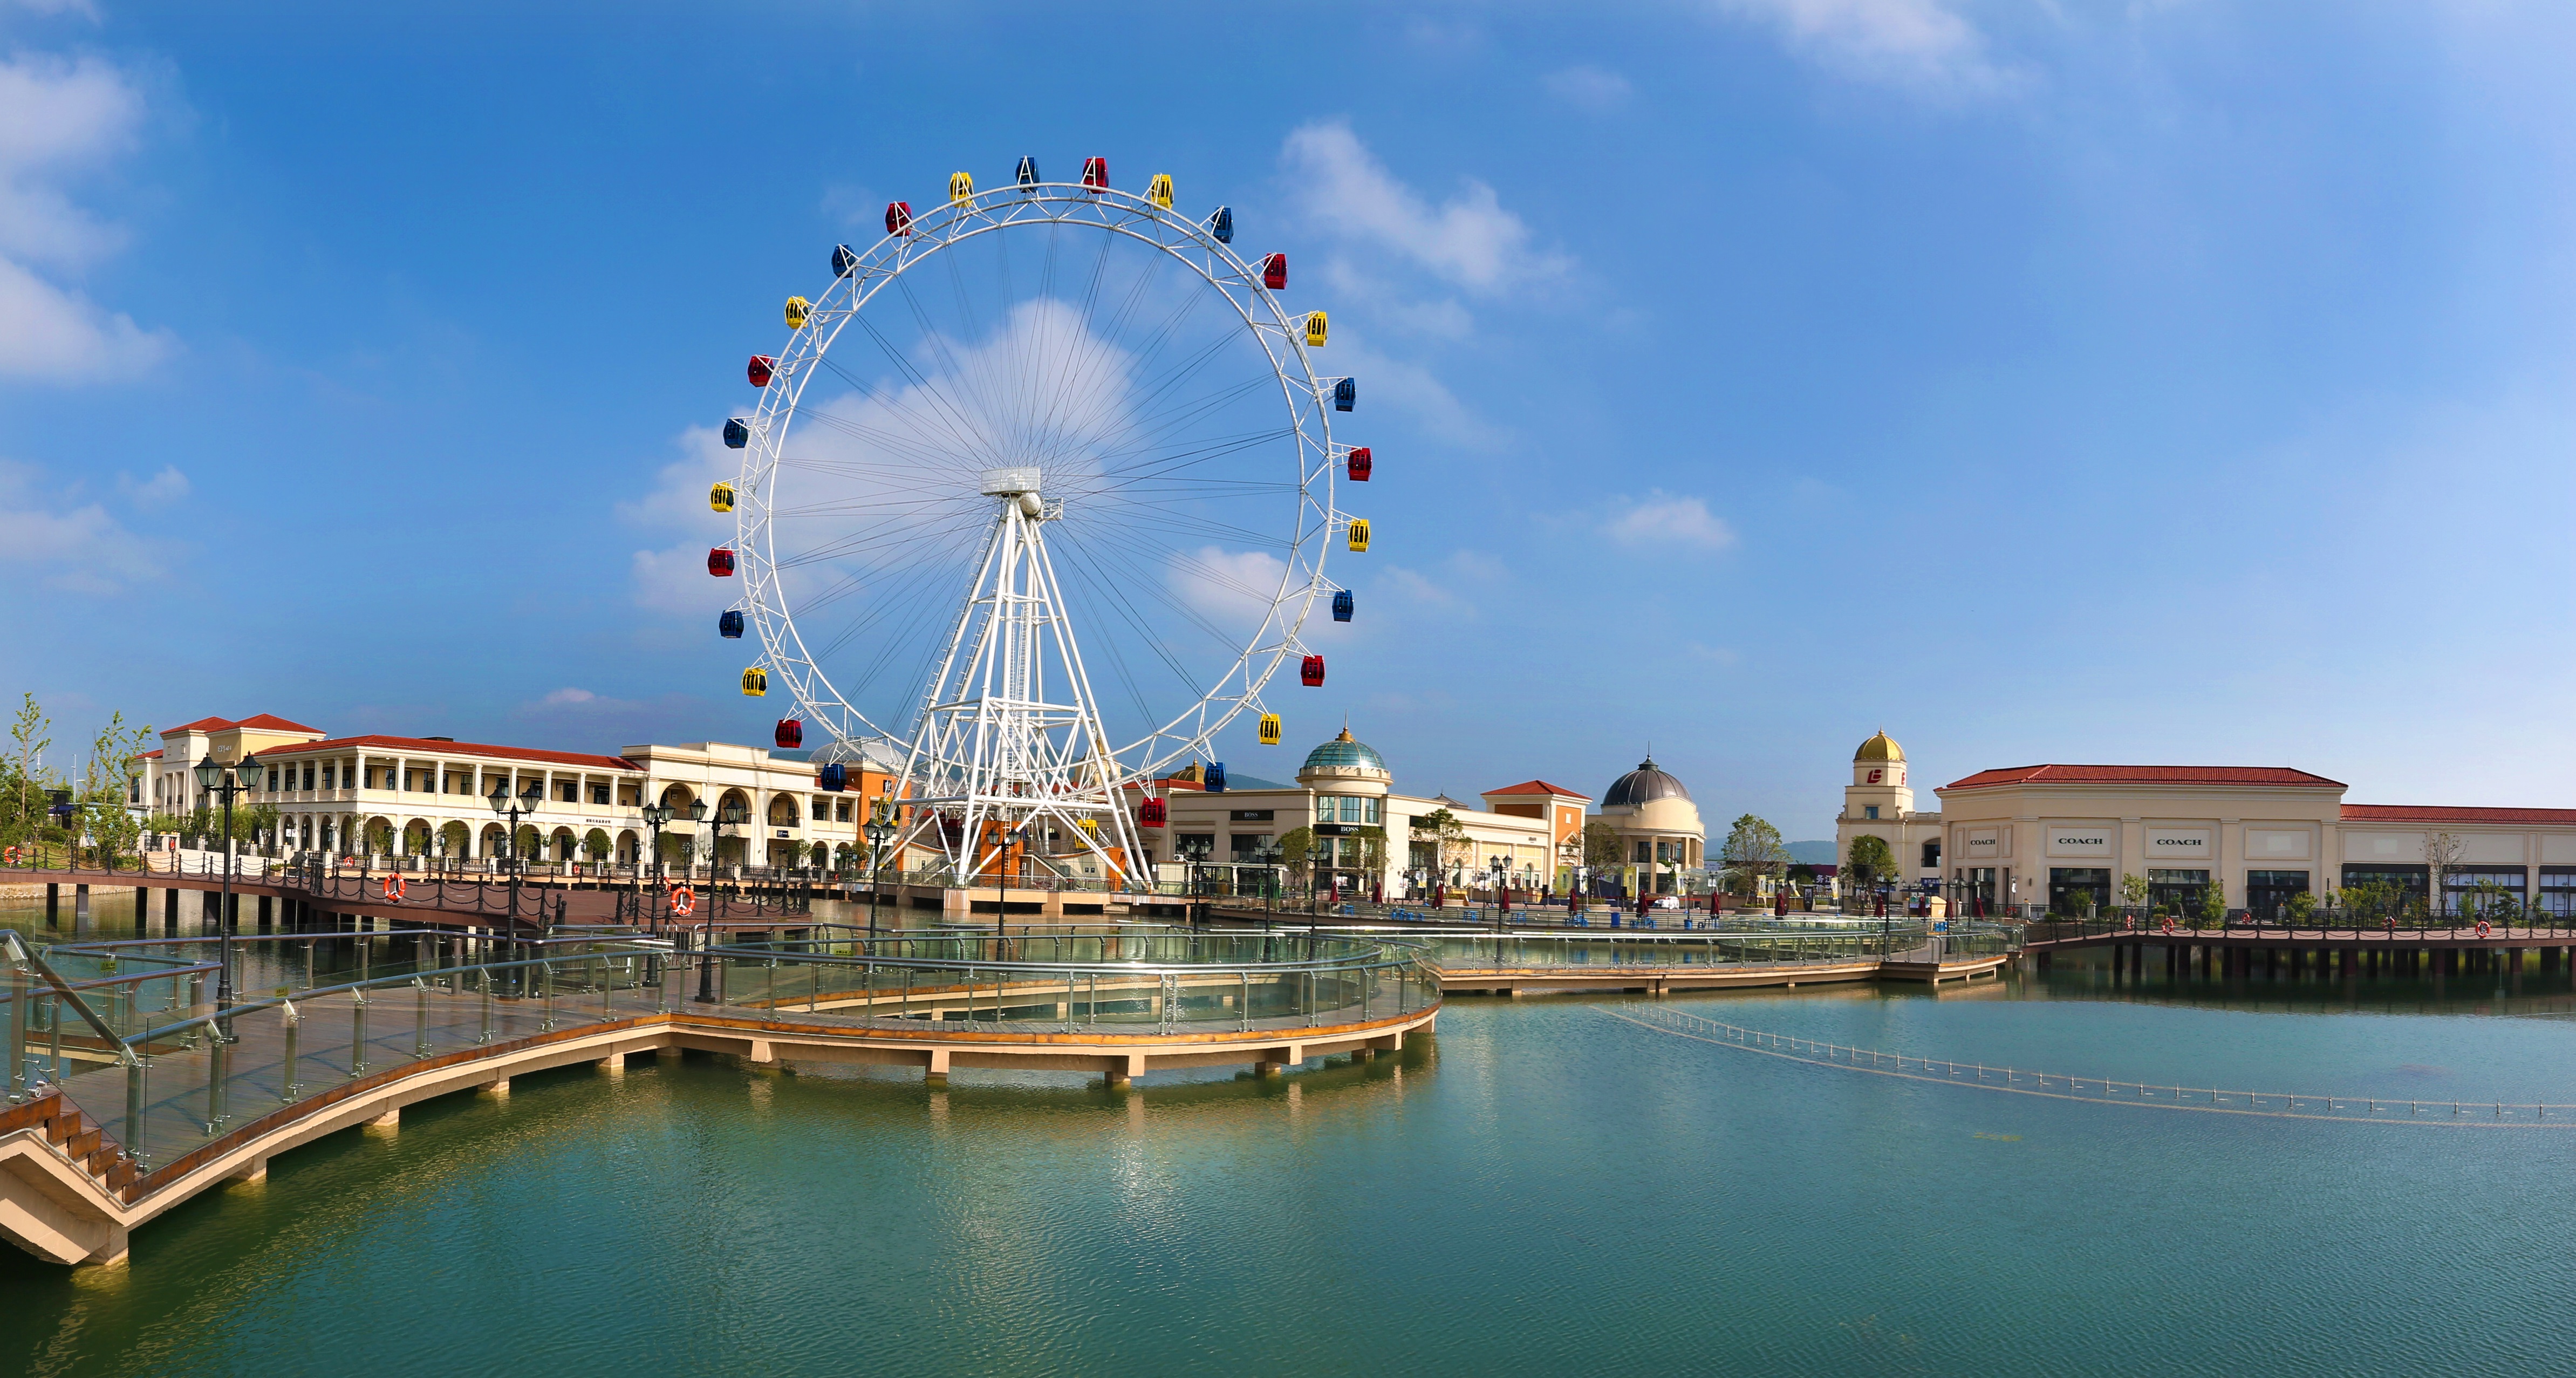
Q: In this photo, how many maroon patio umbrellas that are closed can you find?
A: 12